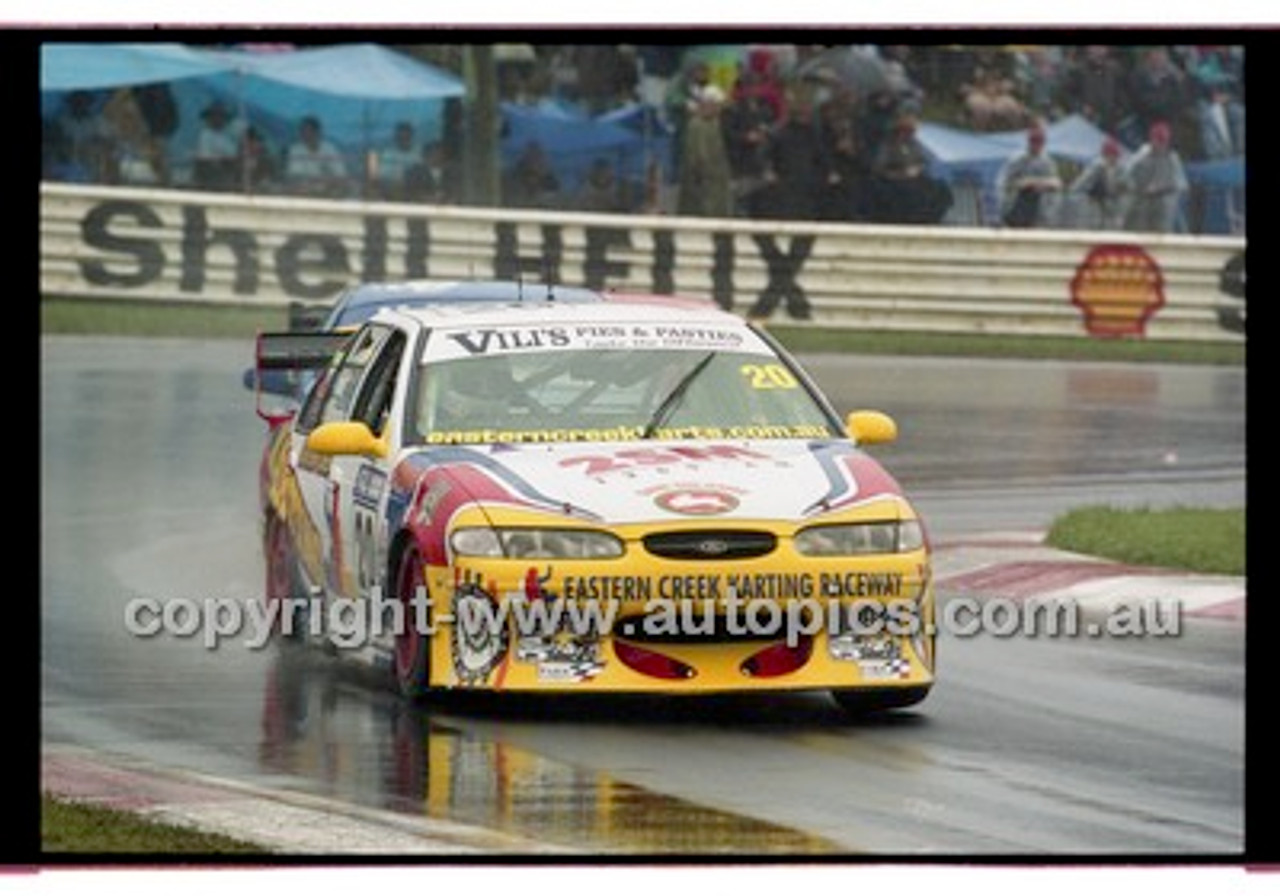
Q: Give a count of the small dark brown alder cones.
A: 0